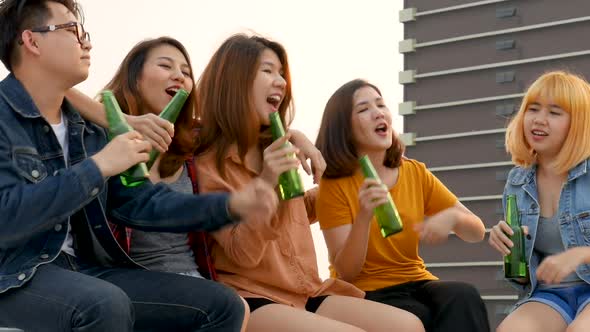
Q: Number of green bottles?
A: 5